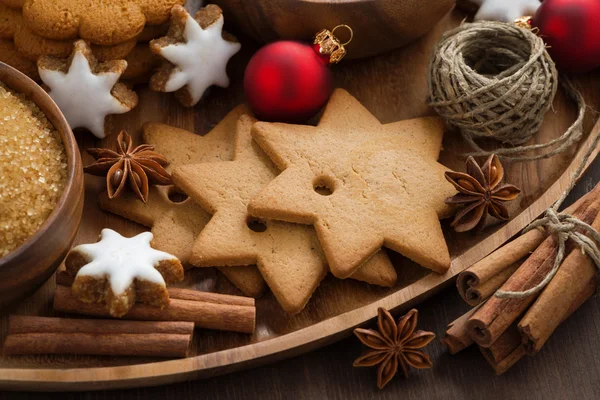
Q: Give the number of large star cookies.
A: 3